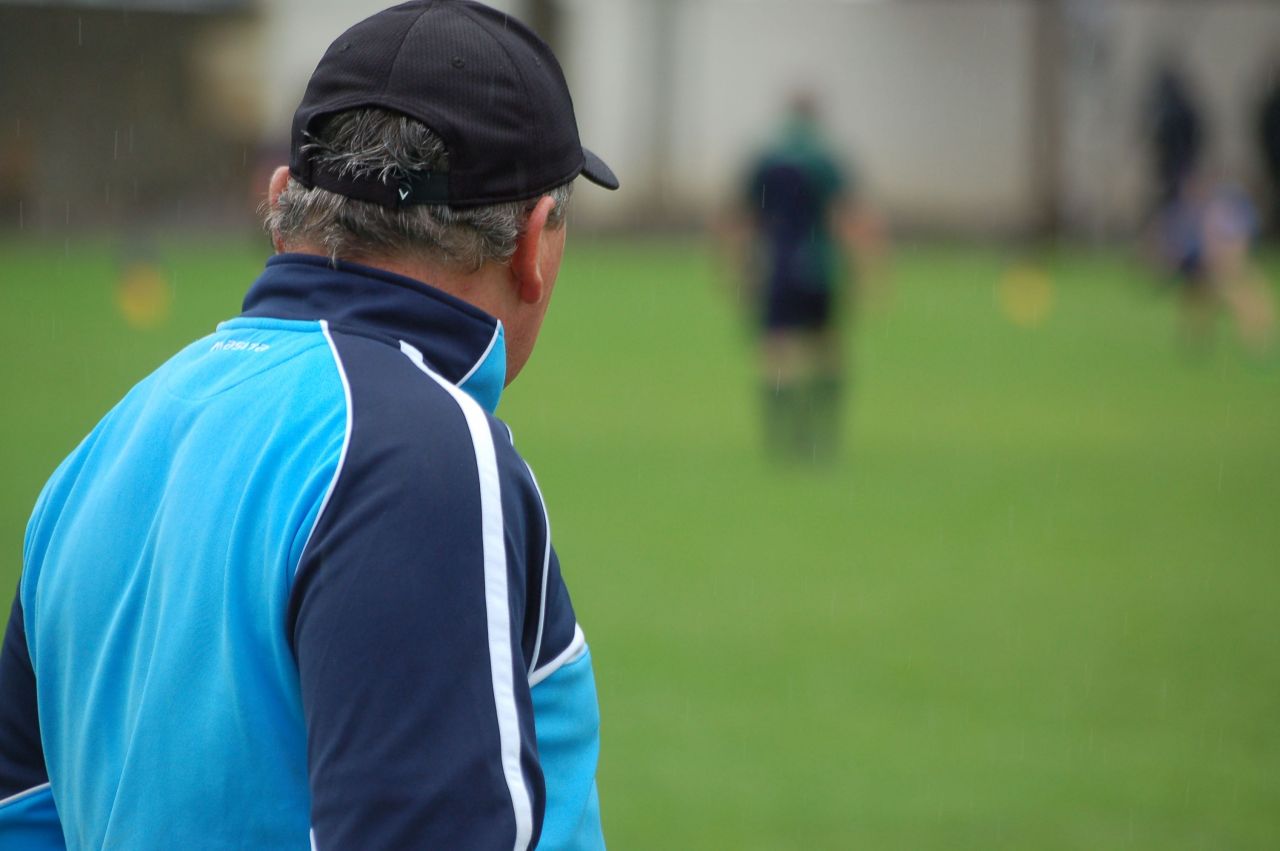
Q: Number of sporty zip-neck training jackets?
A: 1